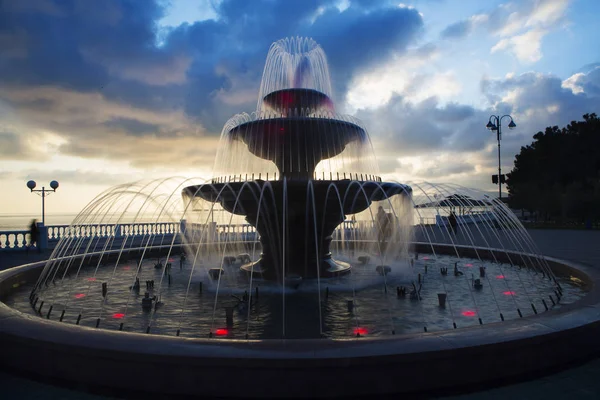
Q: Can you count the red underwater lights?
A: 12